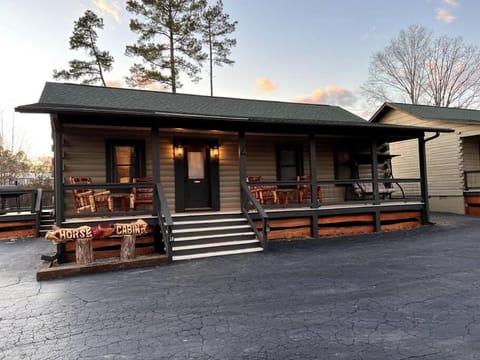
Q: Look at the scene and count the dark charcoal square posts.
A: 6